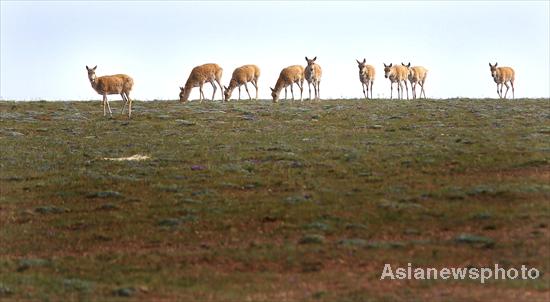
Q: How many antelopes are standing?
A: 9